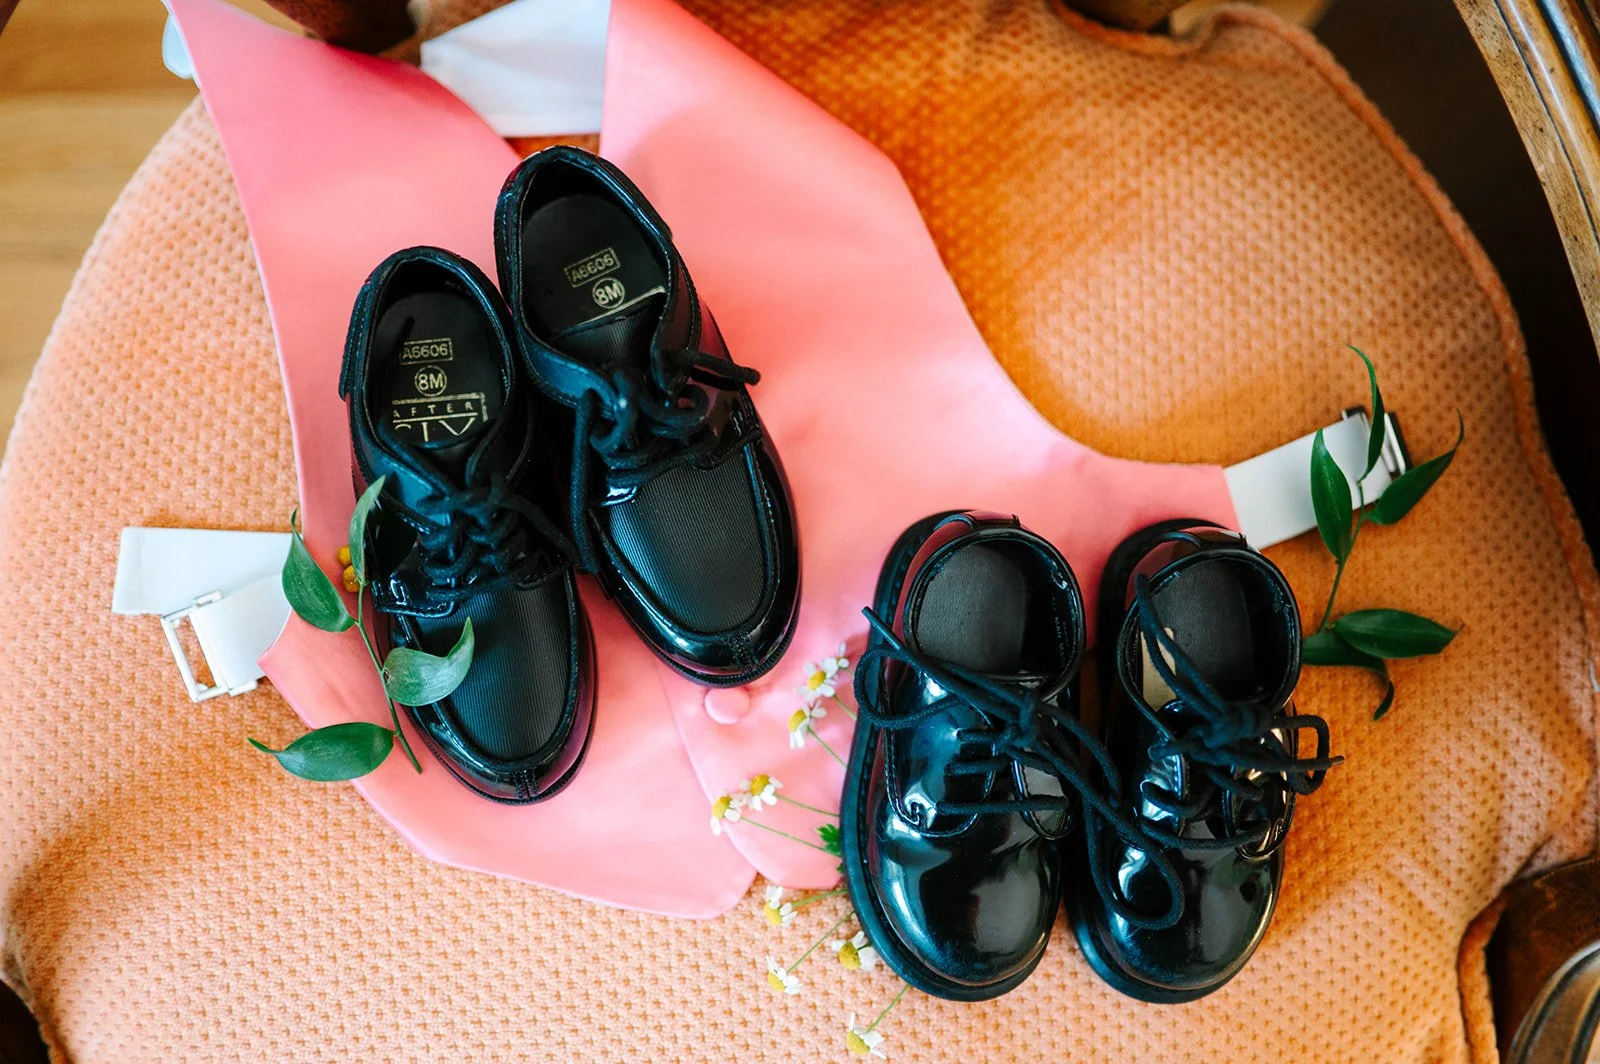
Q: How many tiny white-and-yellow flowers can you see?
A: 9